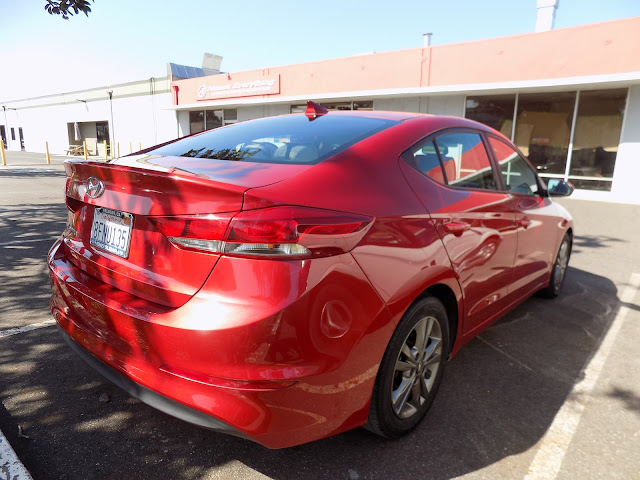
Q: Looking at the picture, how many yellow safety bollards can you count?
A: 8